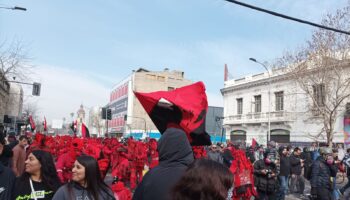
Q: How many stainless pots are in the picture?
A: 0